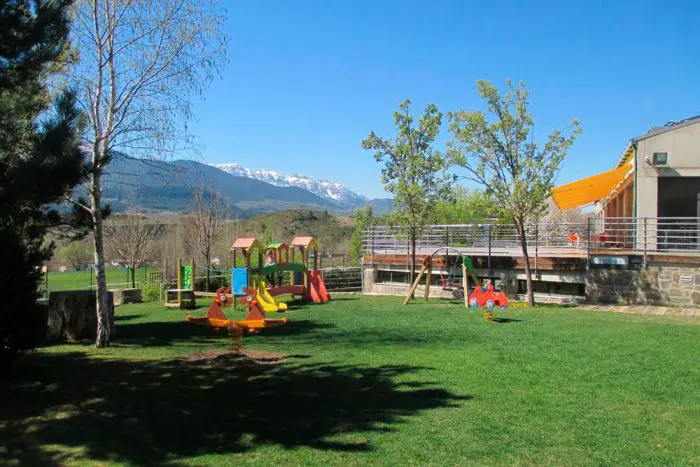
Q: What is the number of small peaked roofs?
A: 3